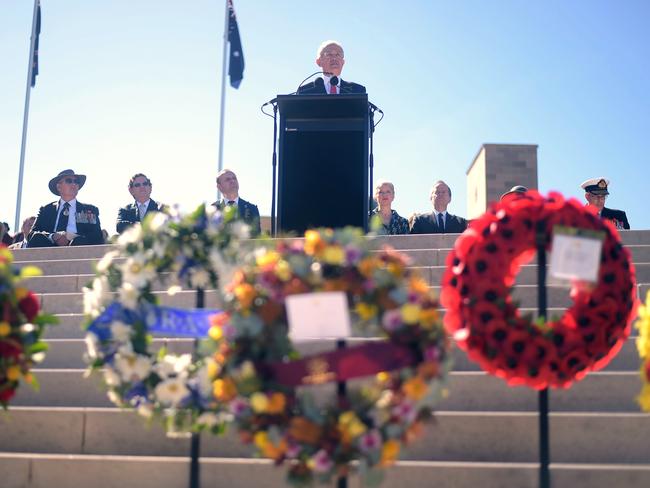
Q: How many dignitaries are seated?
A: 7